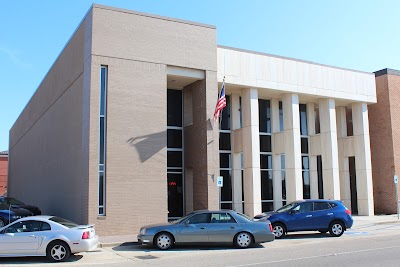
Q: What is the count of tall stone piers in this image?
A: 4